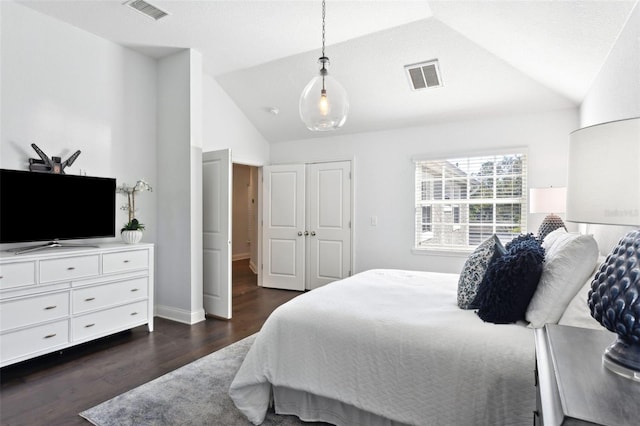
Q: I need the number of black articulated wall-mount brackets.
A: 1